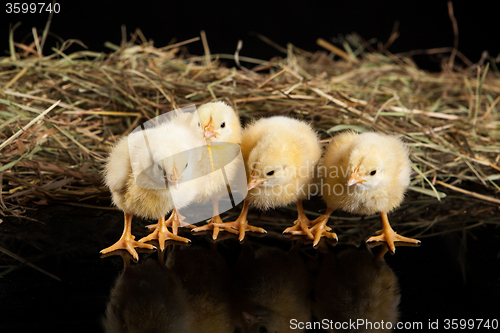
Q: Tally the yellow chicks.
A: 4